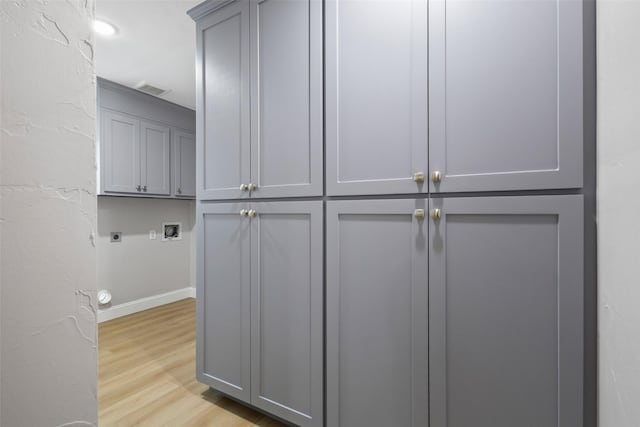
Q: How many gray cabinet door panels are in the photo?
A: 11